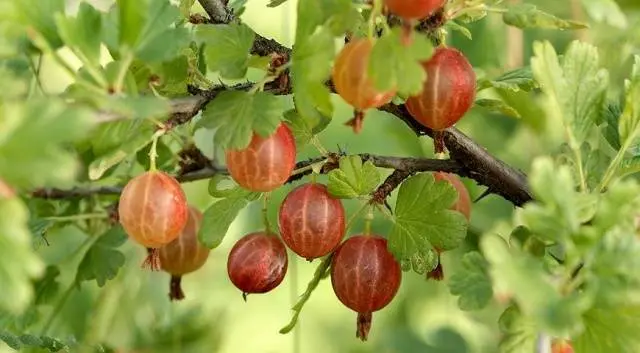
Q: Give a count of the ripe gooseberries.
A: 10